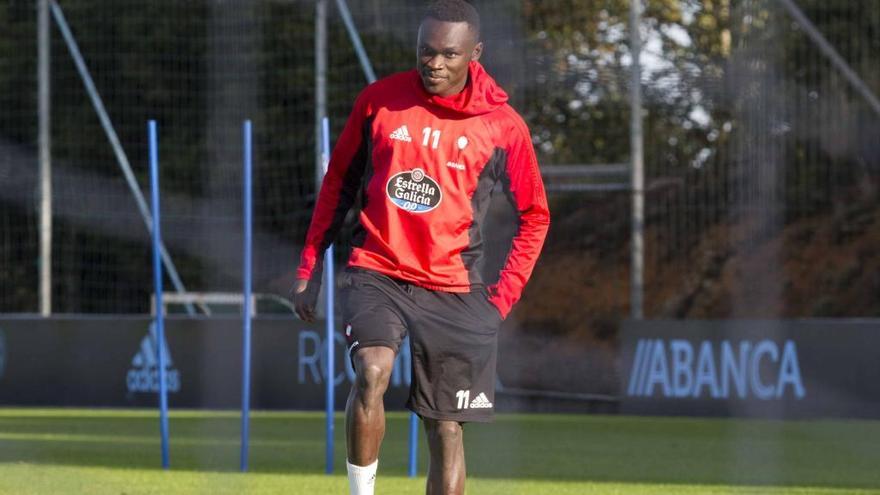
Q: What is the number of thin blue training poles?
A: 4